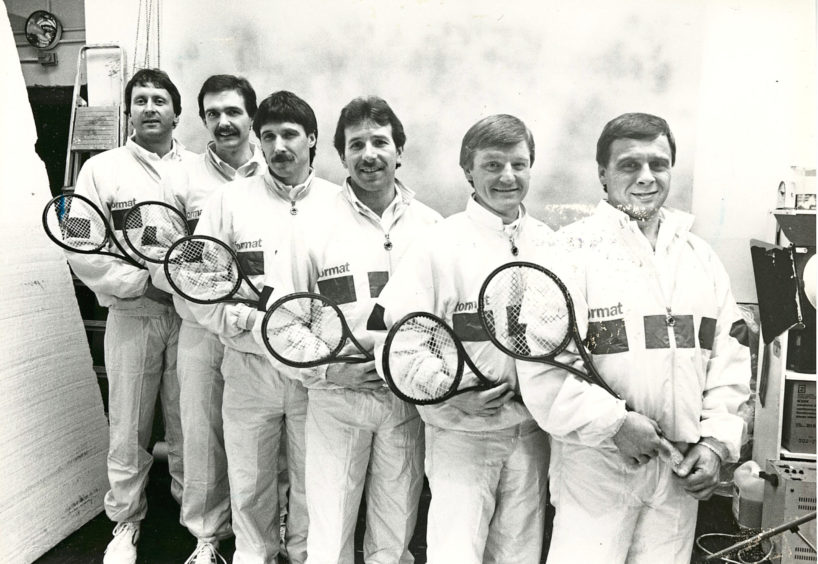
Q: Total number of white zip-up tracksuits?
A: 6